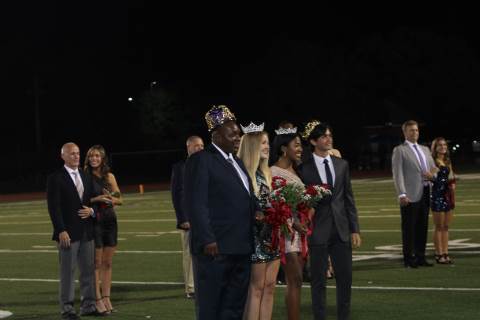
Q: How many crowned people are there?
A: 4